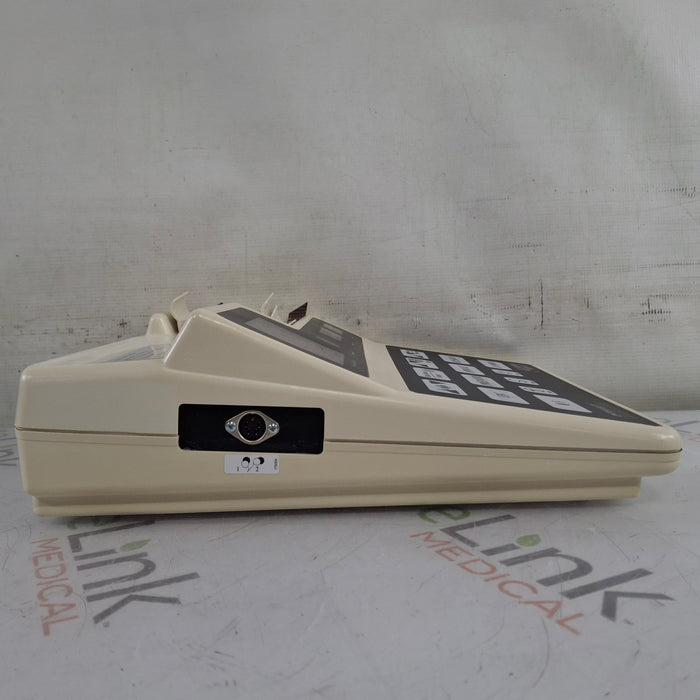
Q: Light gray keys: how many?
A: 13